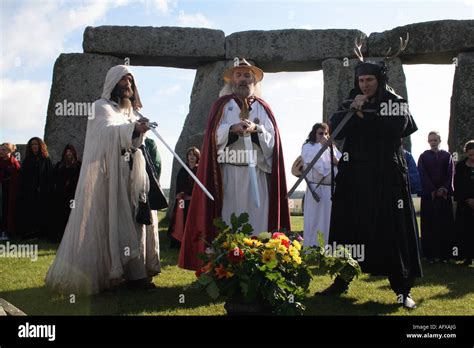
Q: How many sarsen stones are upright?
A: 4